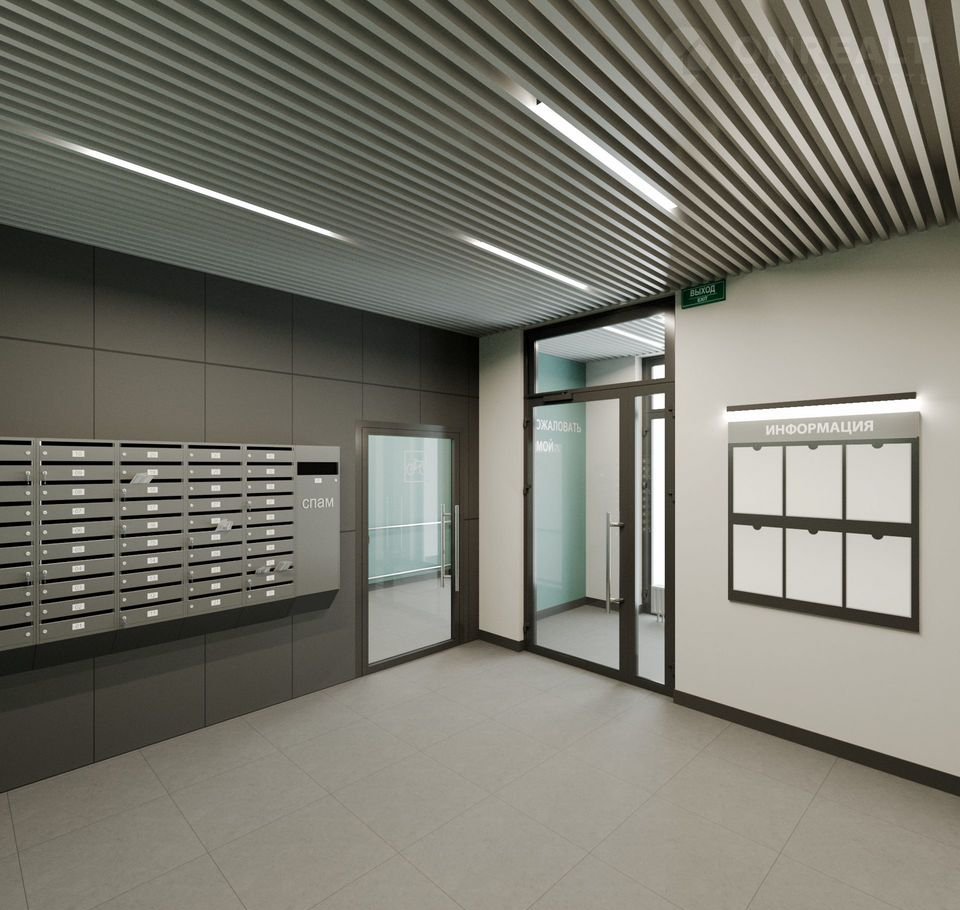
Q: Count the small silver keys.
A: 11